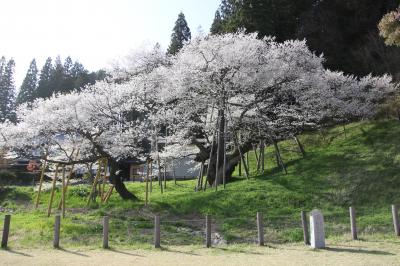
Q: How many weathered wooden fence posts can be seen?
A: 9